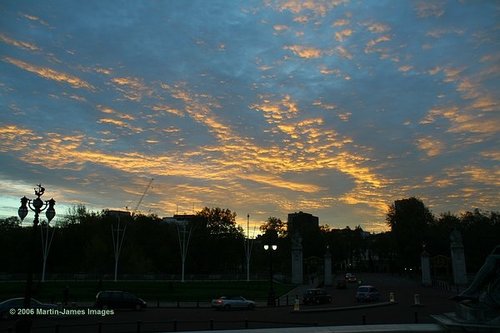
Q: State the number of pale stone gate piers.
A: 4